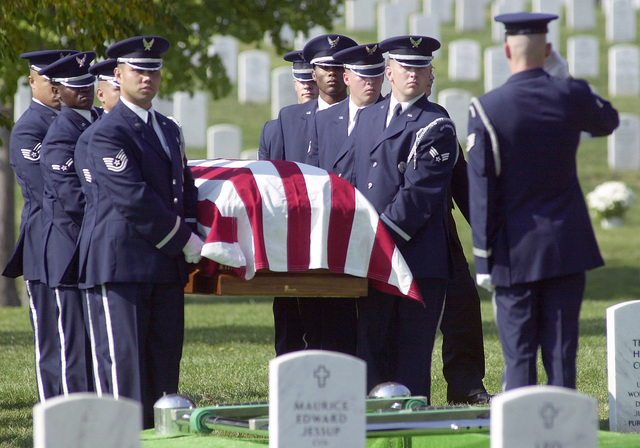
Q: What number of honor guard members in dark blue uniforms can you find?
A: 9